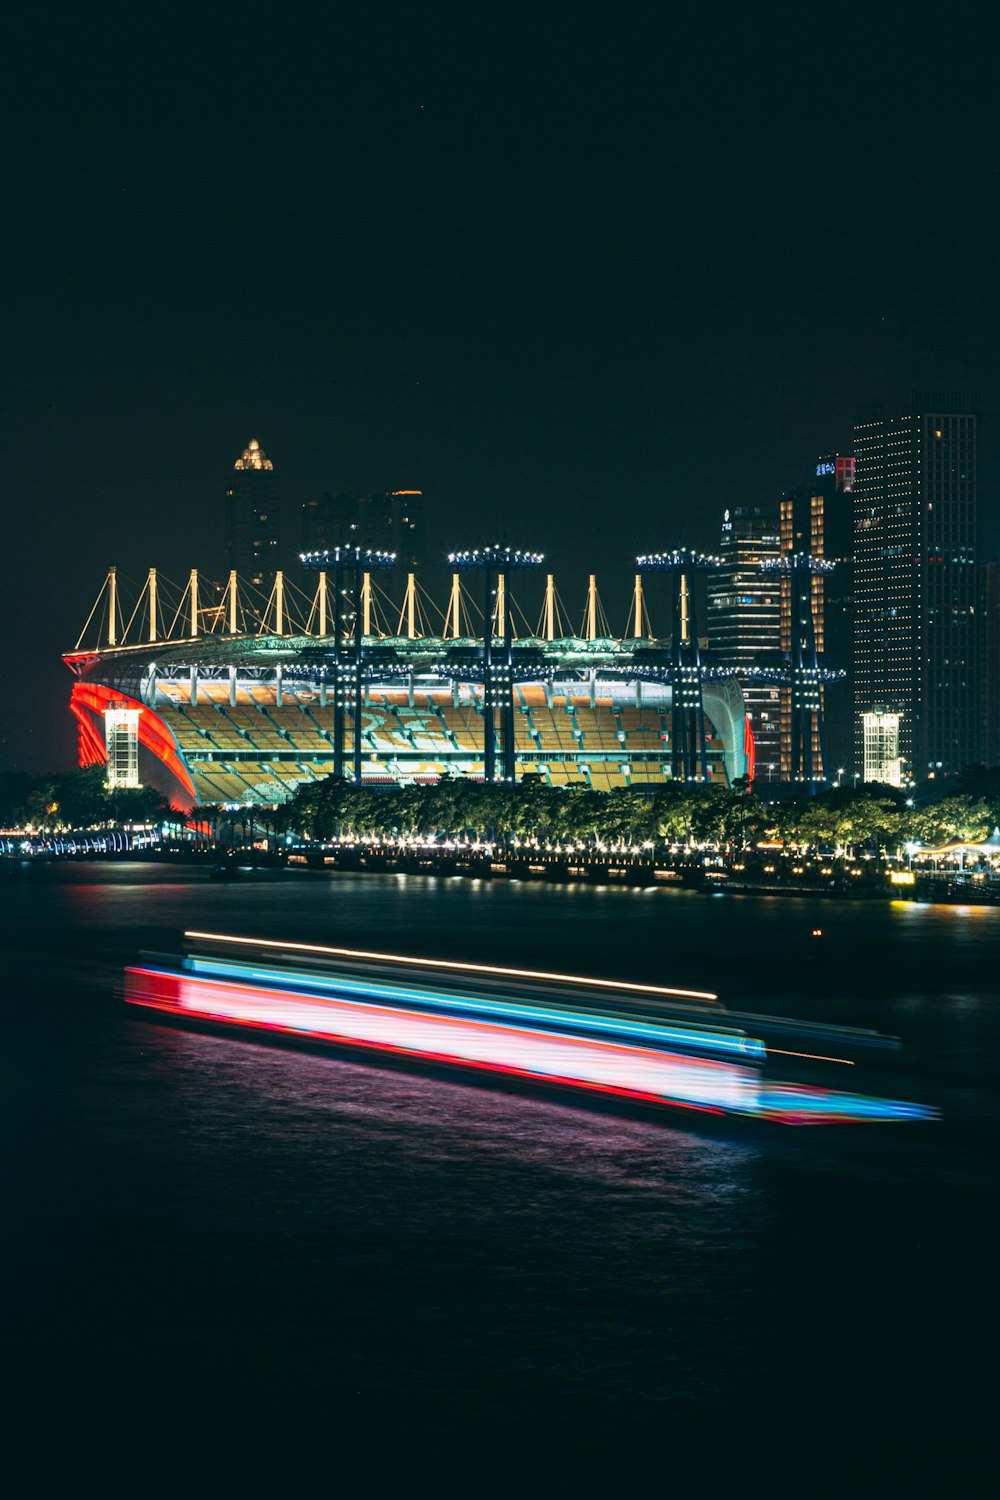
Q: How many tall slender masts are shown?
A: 14